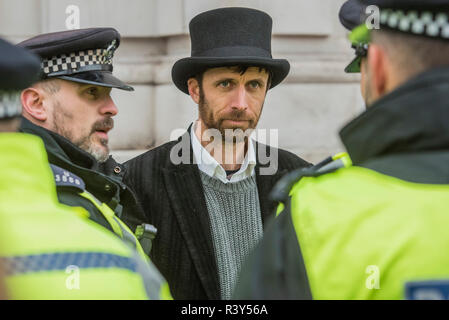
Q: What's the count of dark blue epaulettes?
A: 1